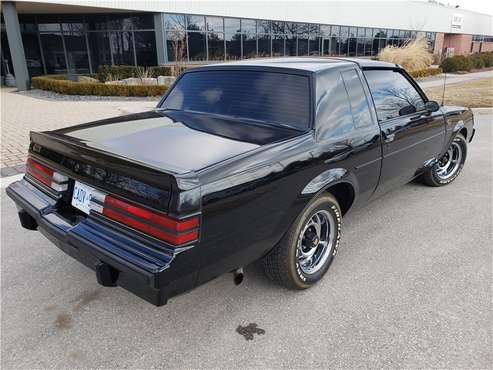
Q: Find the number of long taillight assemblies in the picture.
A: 2